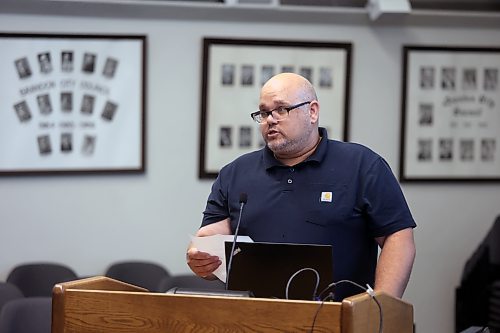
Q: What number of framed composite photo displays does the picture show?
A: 3